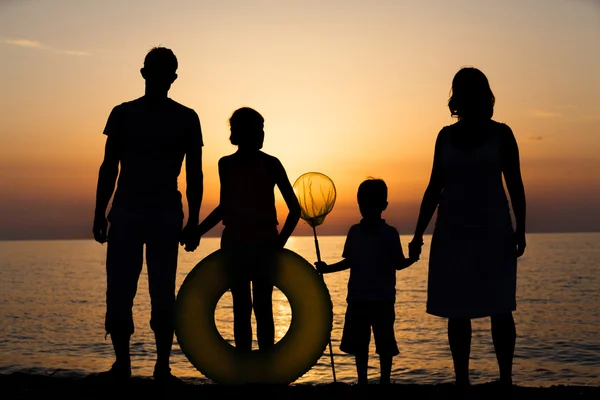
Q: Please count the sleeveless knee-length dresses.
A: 1